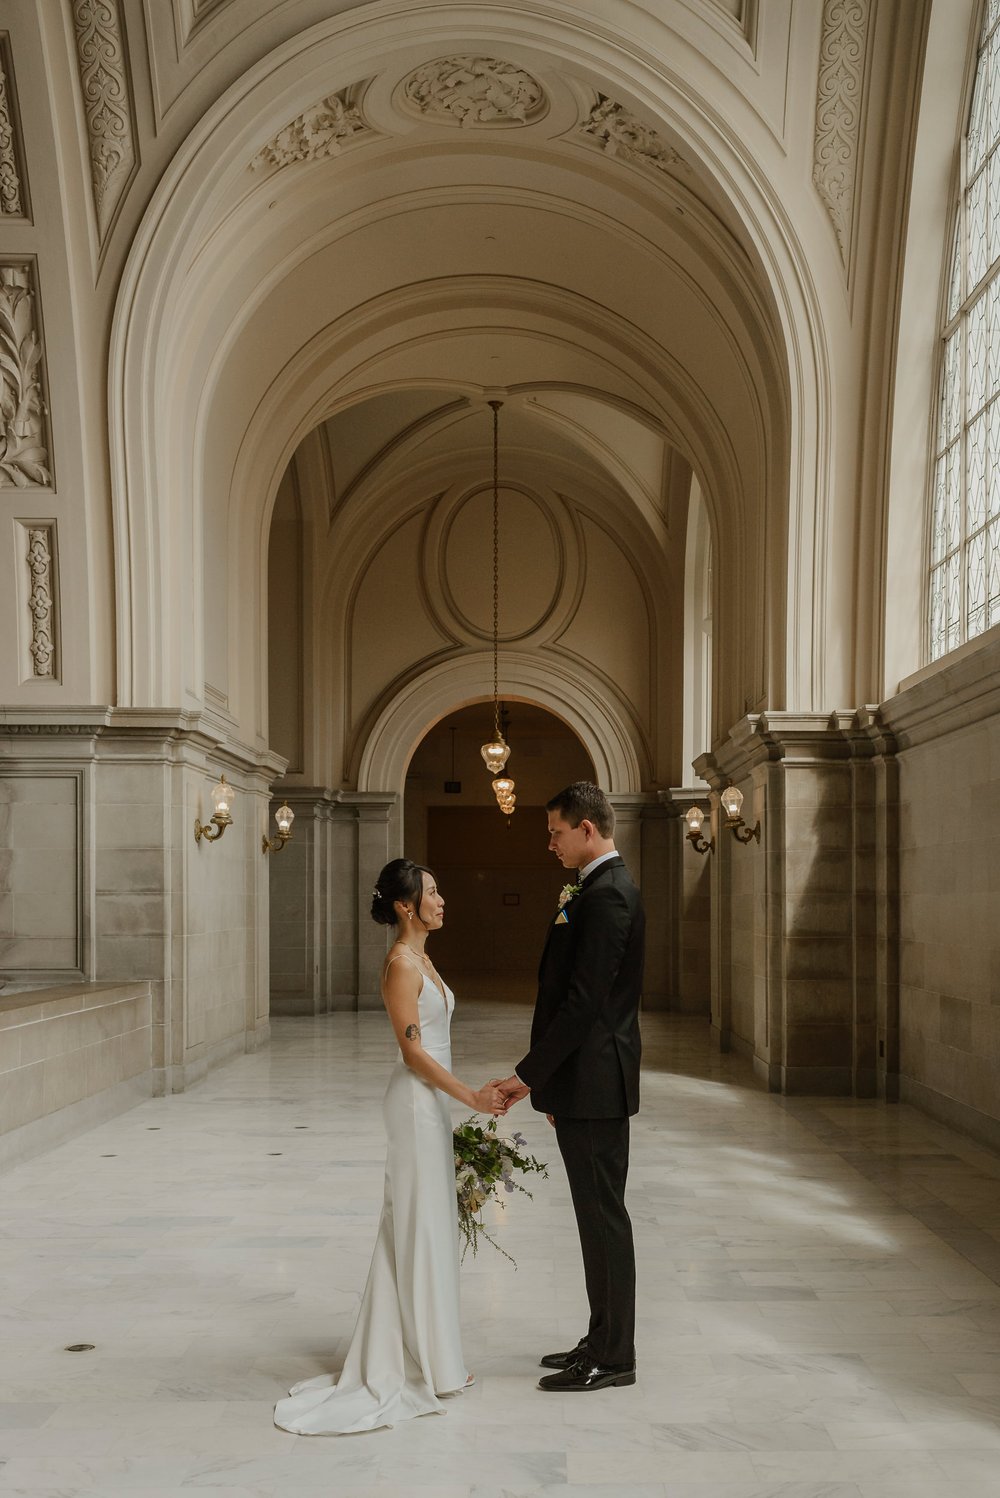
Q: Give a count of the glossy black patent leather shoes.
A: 2